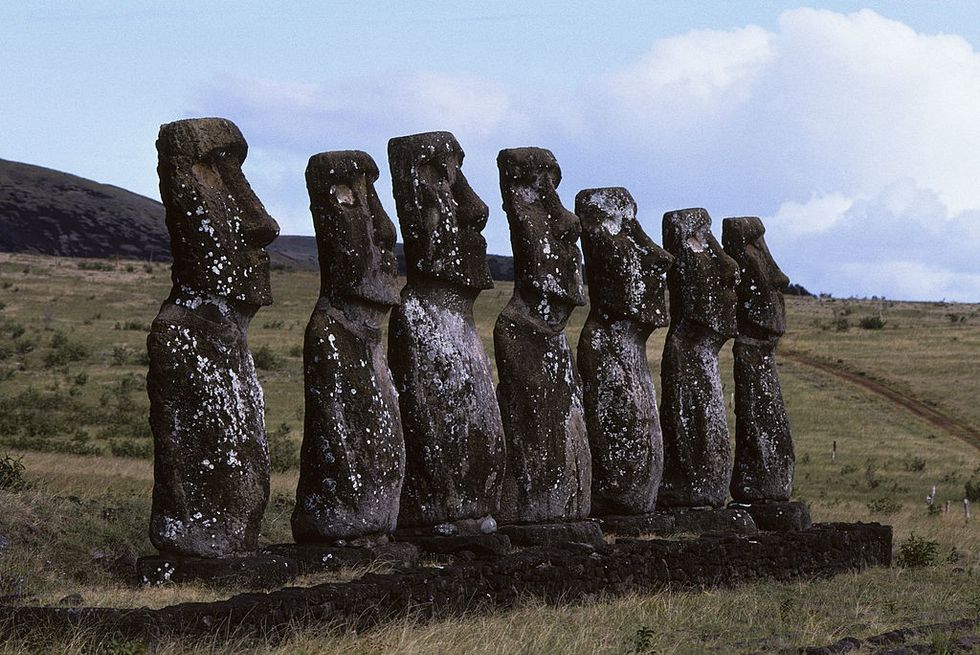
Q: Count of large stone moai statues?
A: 7